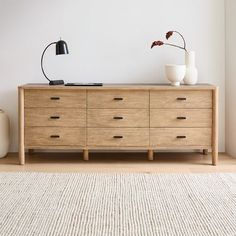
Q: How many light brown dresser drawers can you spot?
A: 9